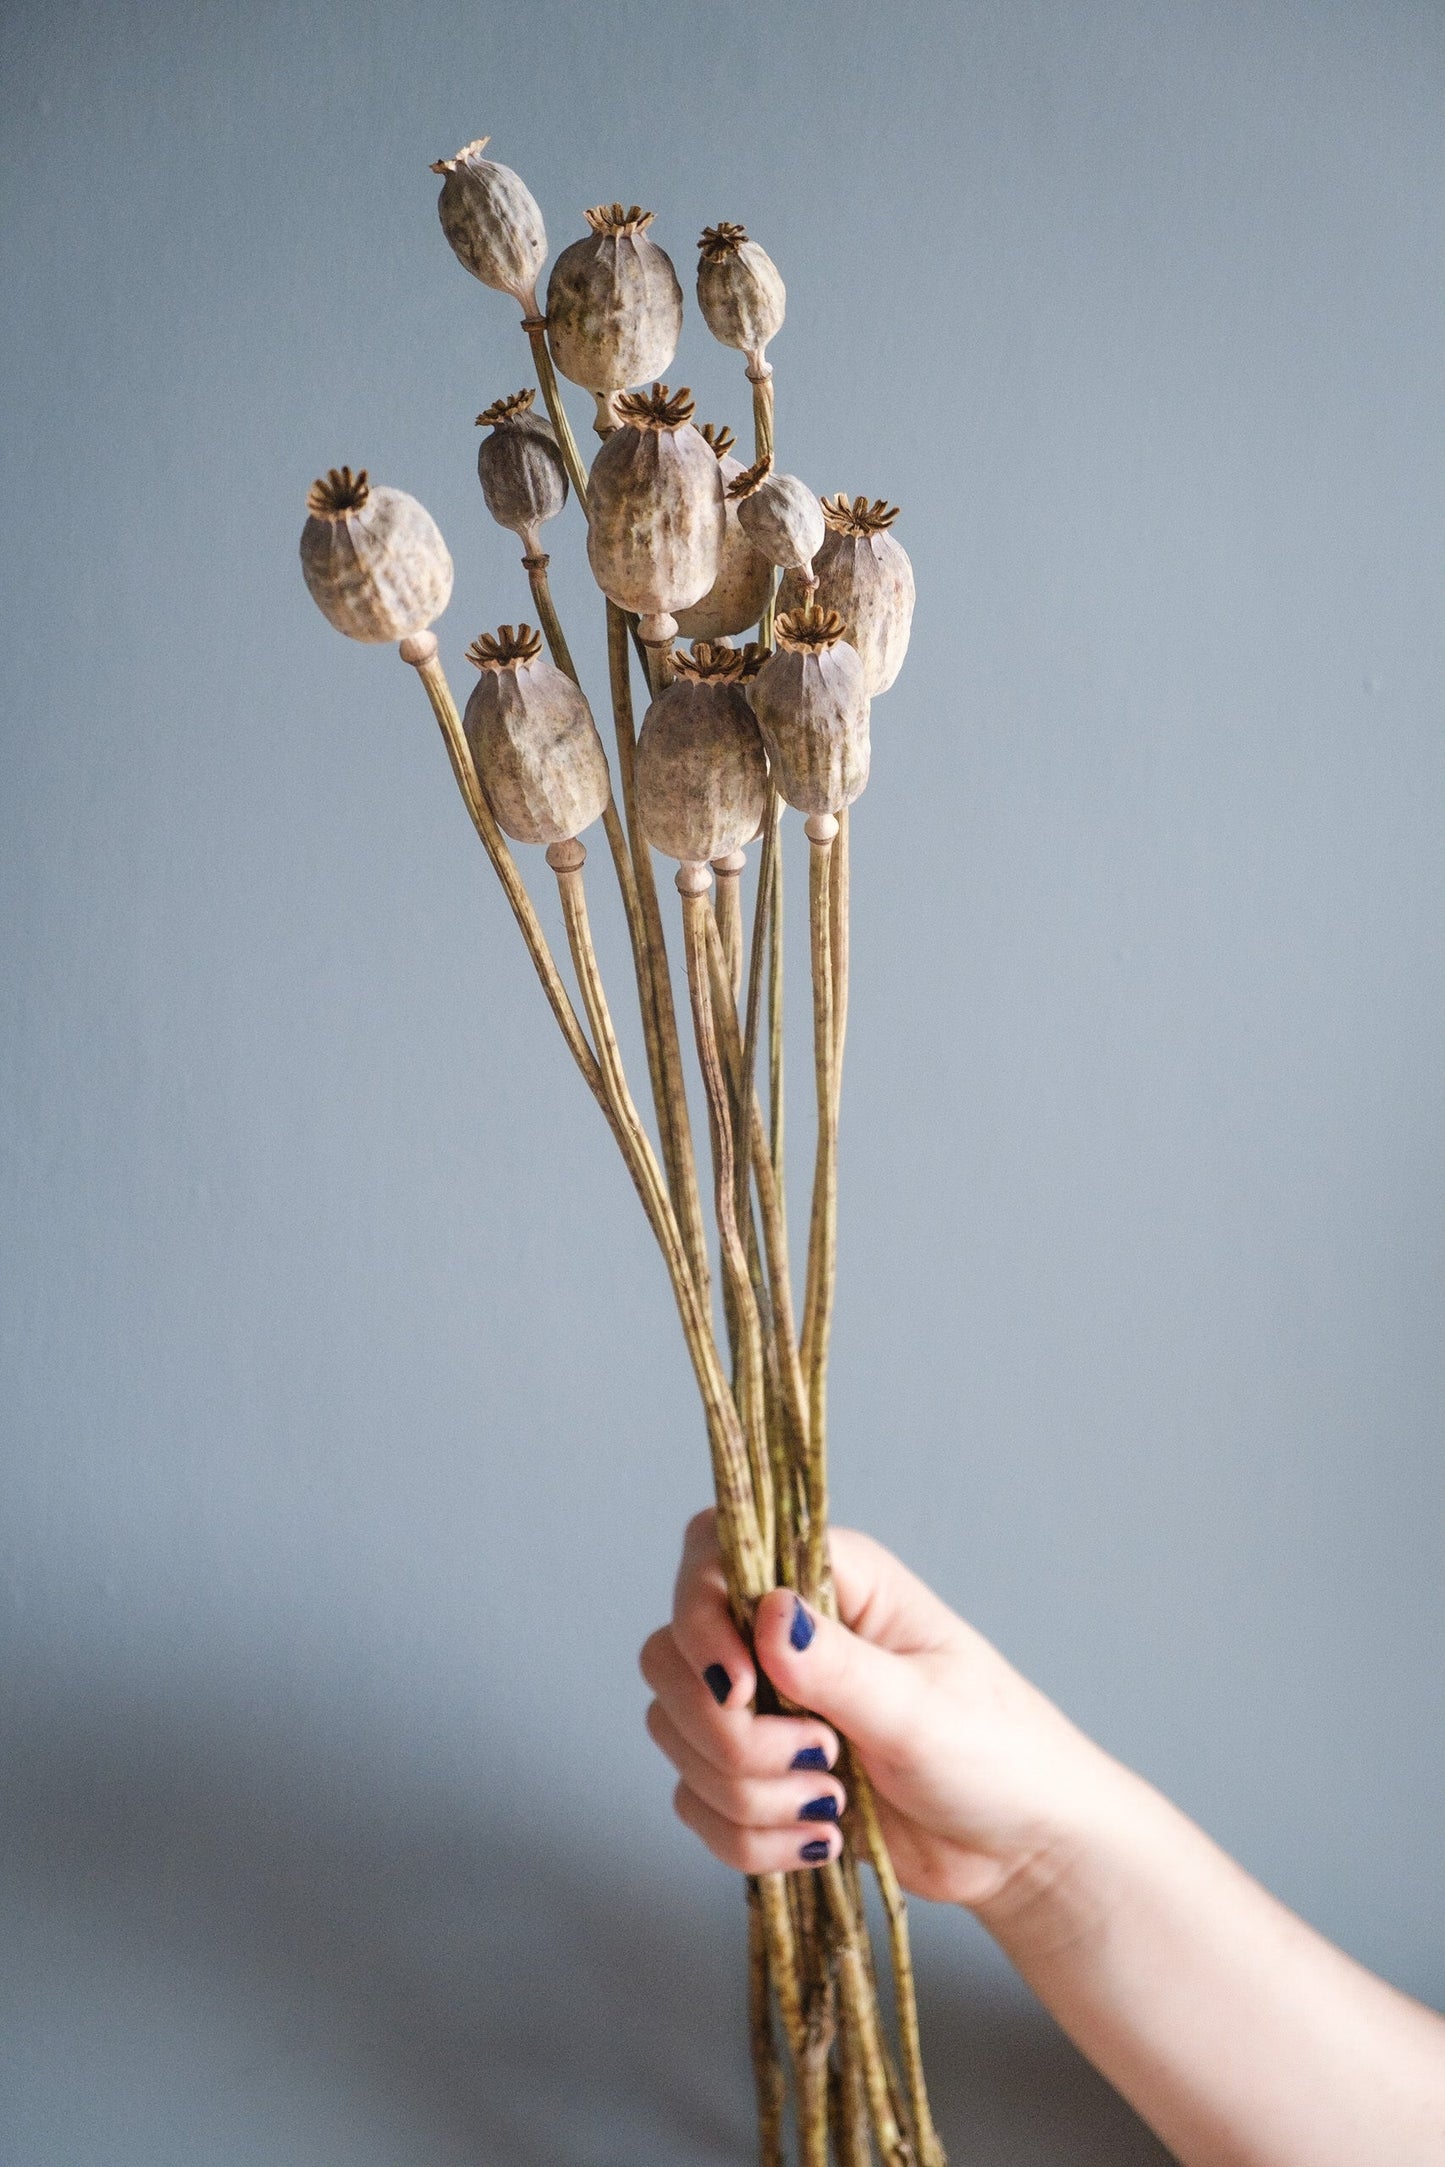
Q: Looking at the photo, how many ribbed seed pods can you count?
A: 13